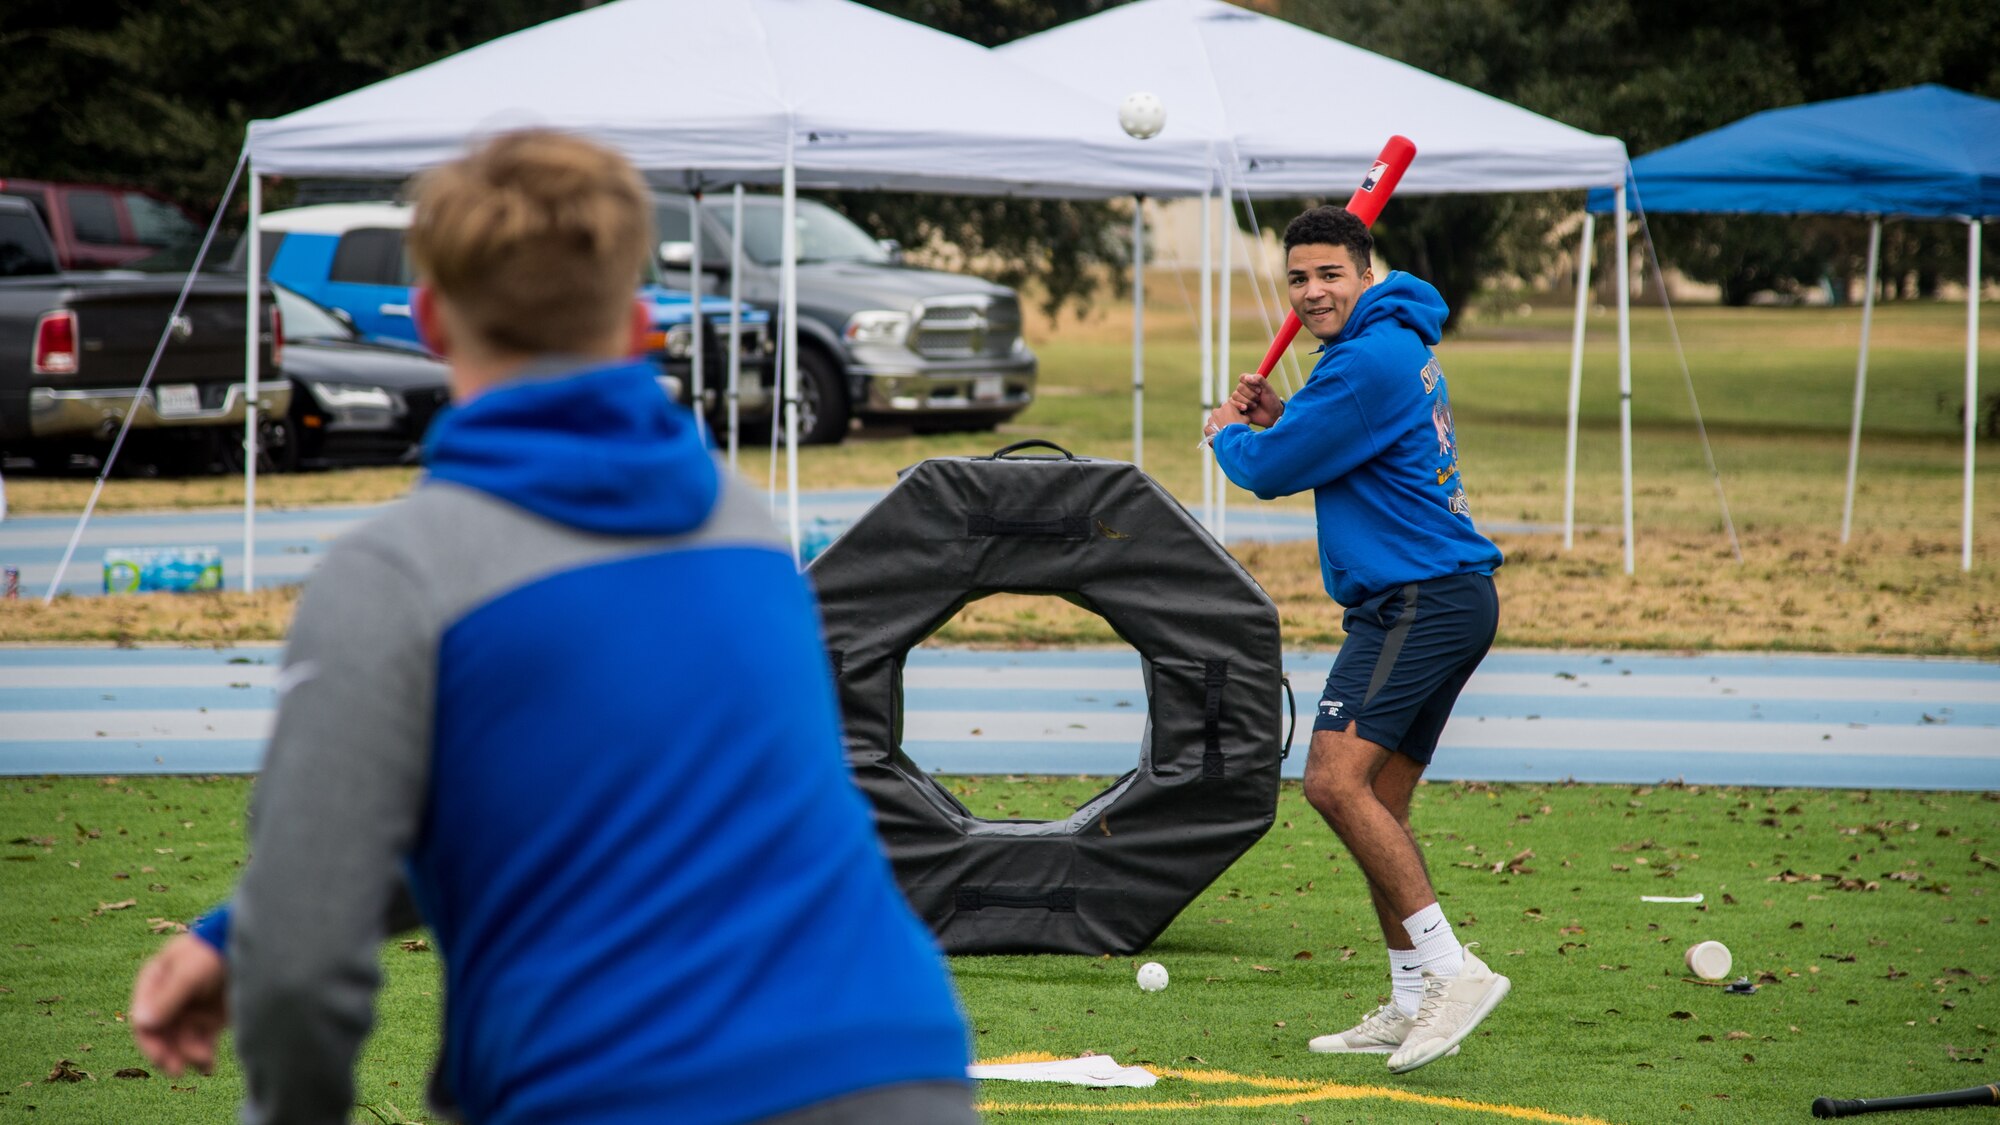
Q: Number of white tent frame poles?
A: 11